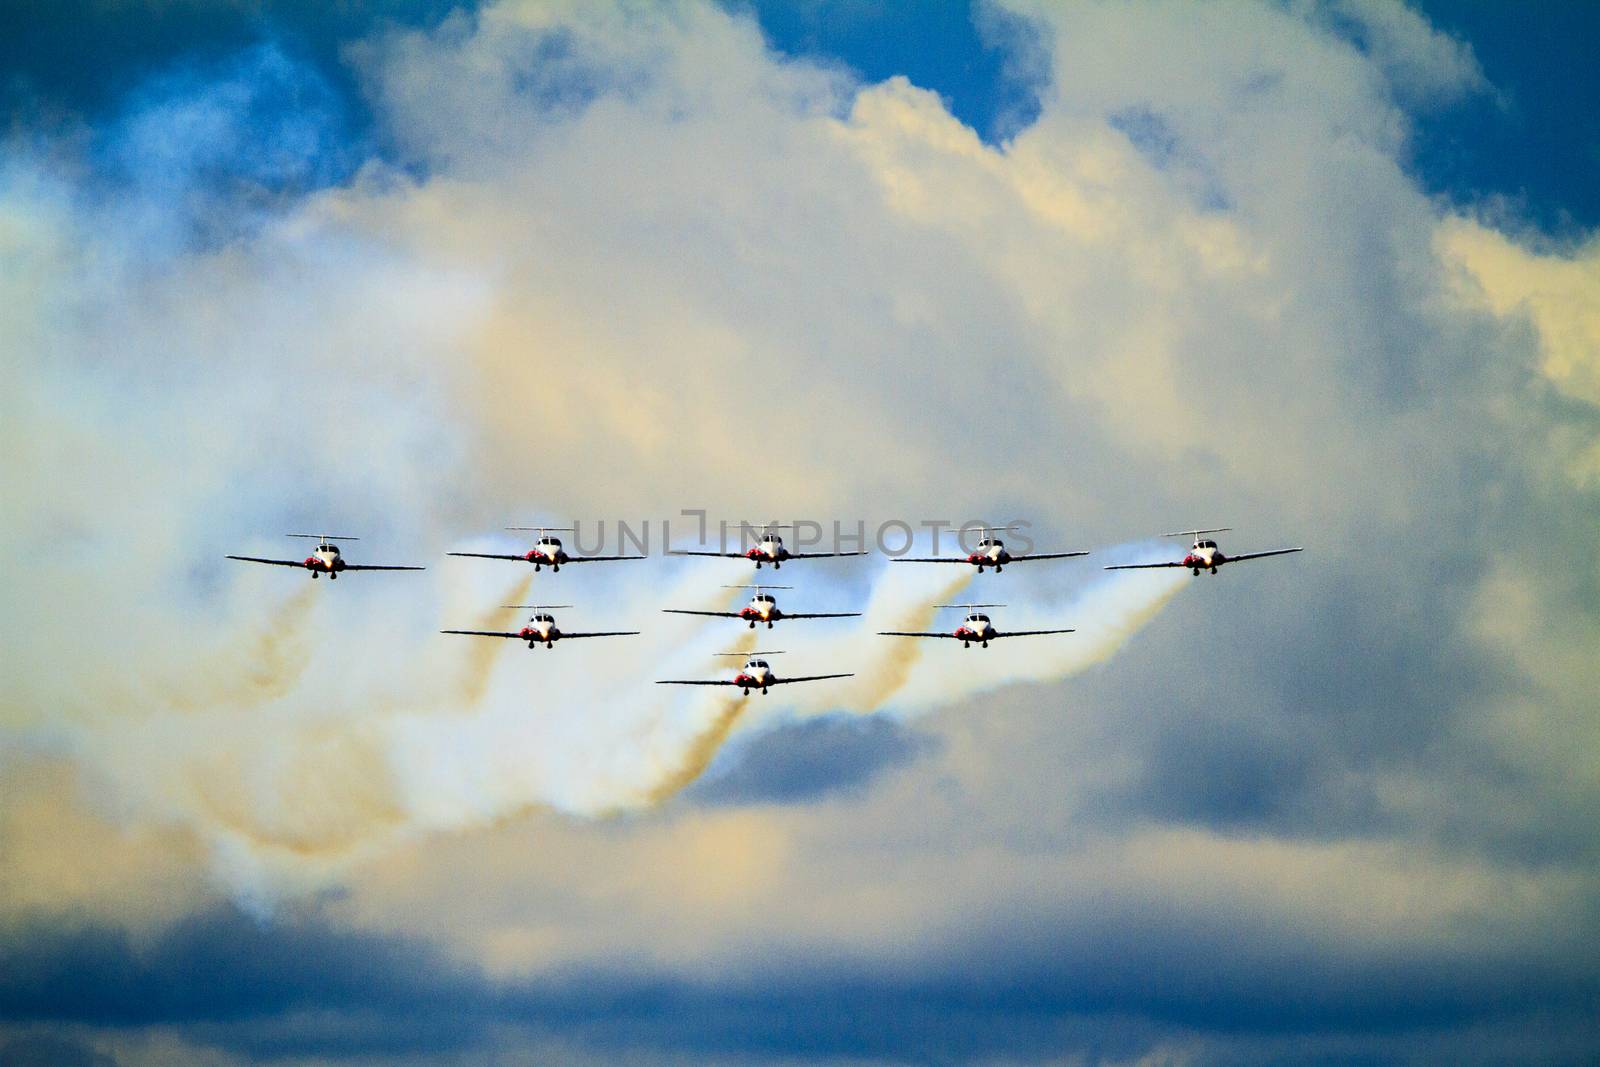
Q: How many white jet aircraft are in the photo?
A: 9